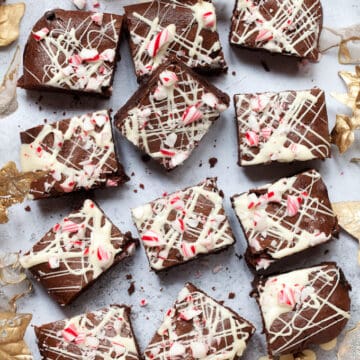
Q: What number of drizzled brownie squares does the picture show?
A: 12